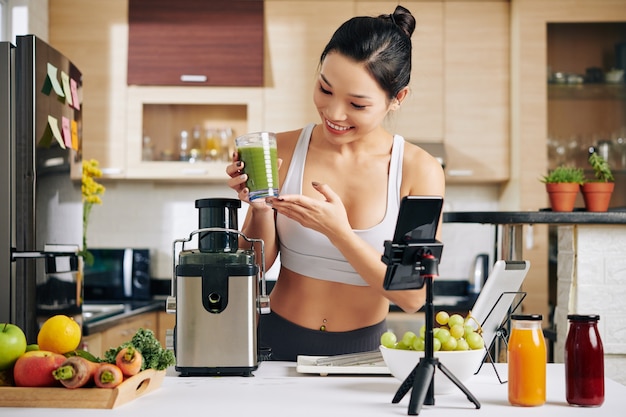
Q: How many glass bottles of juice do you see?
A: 2